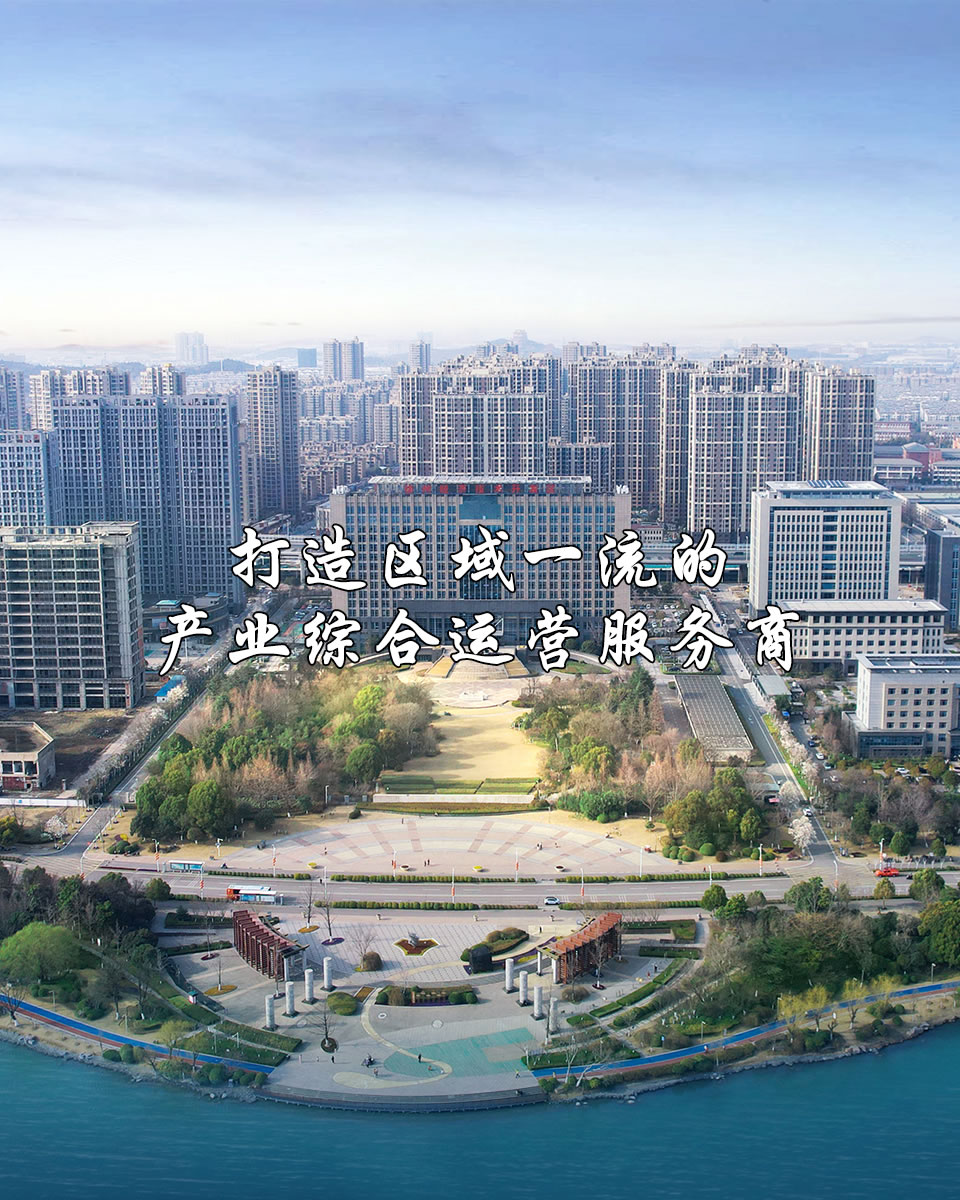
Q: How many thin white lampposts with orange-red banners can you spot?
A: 11